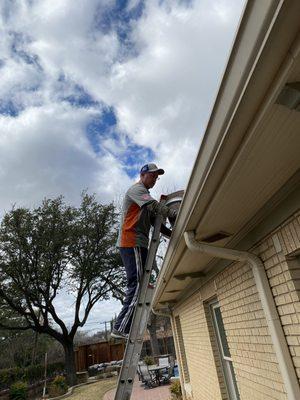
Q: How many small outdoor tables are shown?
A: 1